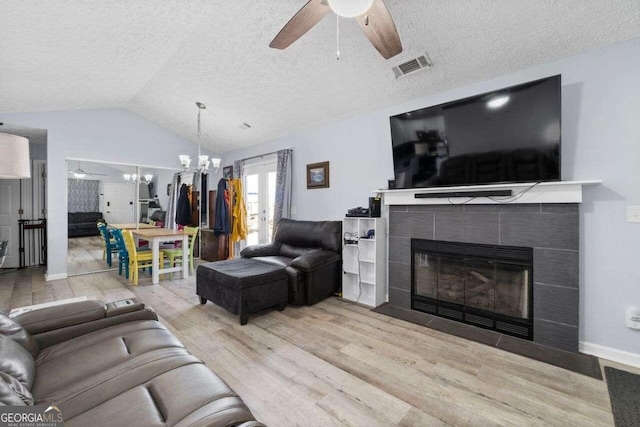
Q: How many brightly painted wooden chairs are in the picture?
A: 4